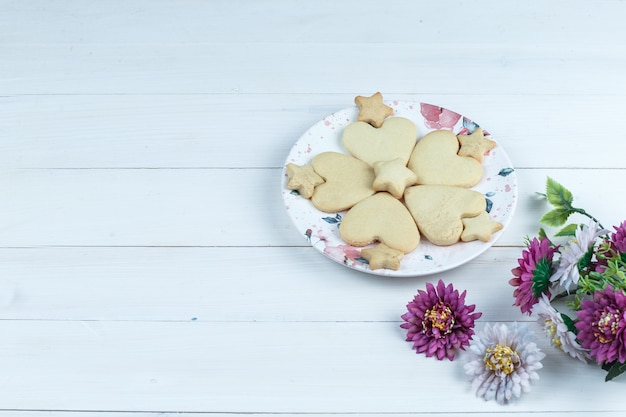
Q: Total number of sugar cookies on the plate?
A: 11